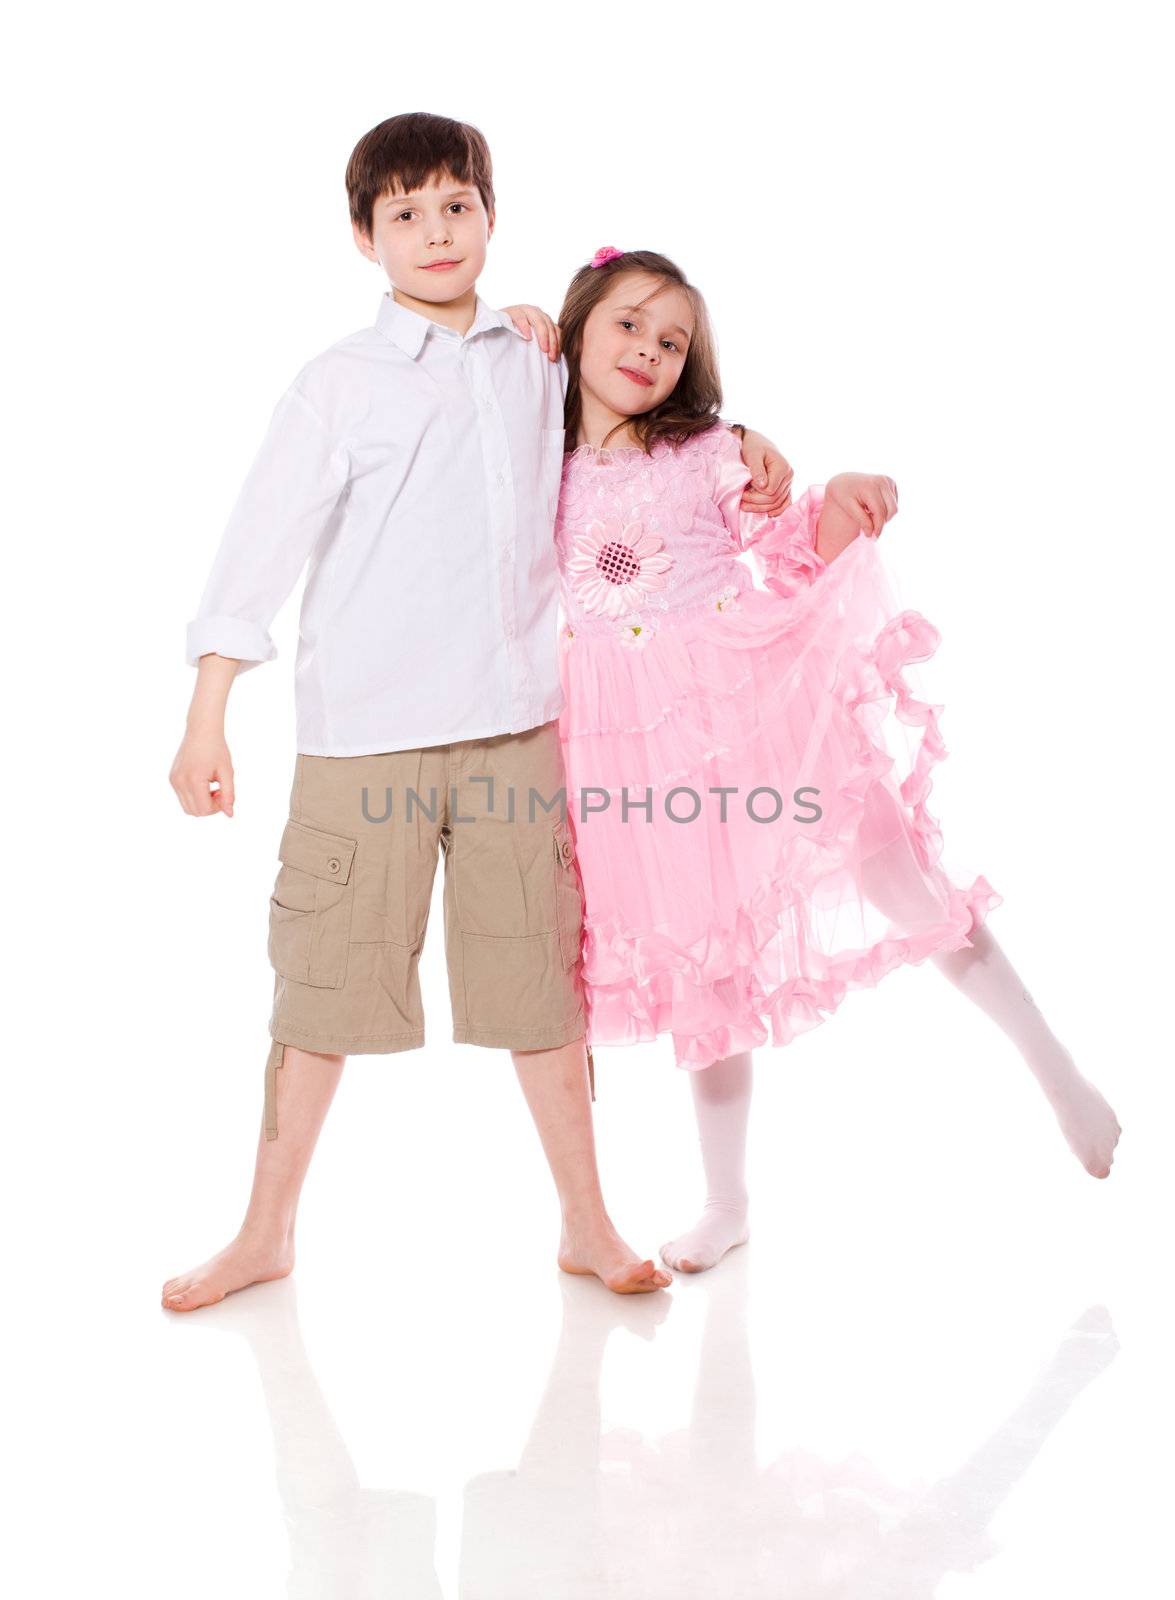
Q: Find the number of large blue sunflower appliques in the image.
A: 0